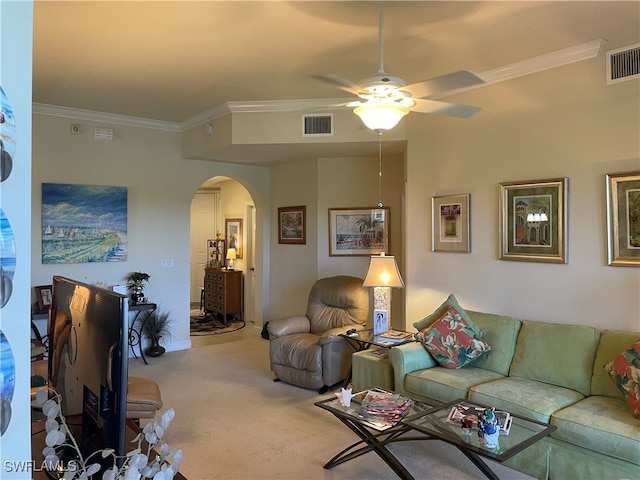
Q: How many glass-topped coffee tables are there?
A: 2